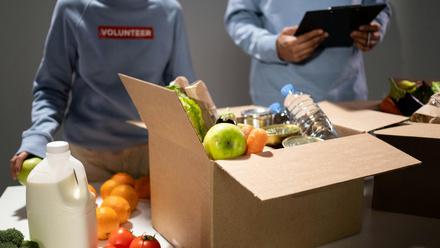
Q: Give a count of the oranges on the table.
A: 7